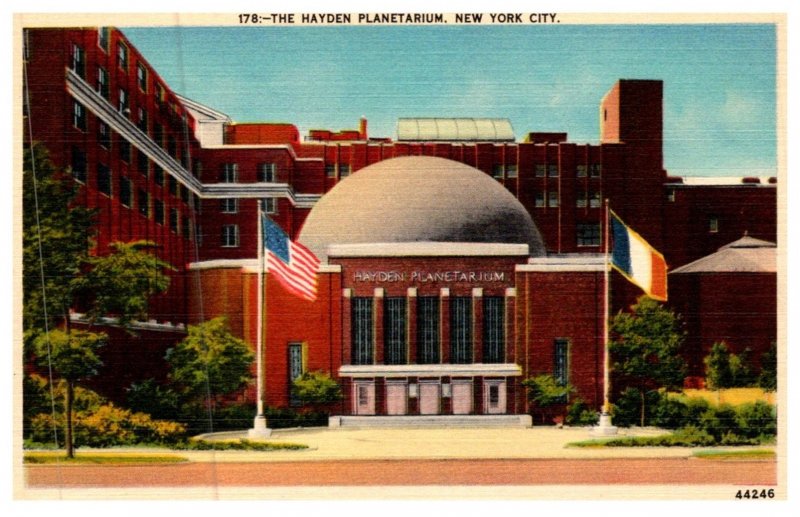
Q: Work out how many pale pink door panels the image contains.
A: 5